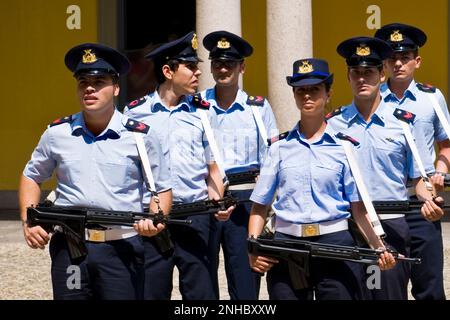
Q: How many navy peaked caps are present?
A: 5